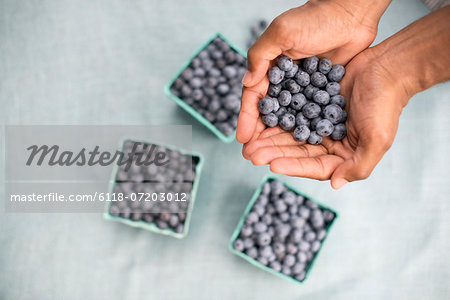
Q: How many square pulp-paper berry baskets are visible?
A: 3